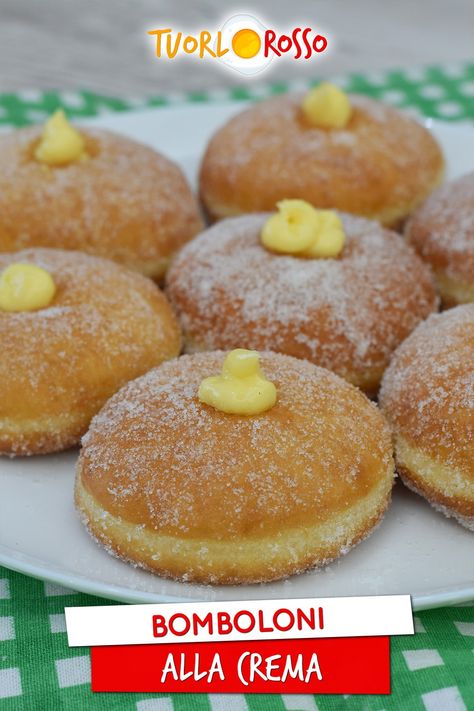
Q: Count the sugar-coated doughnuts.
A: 7